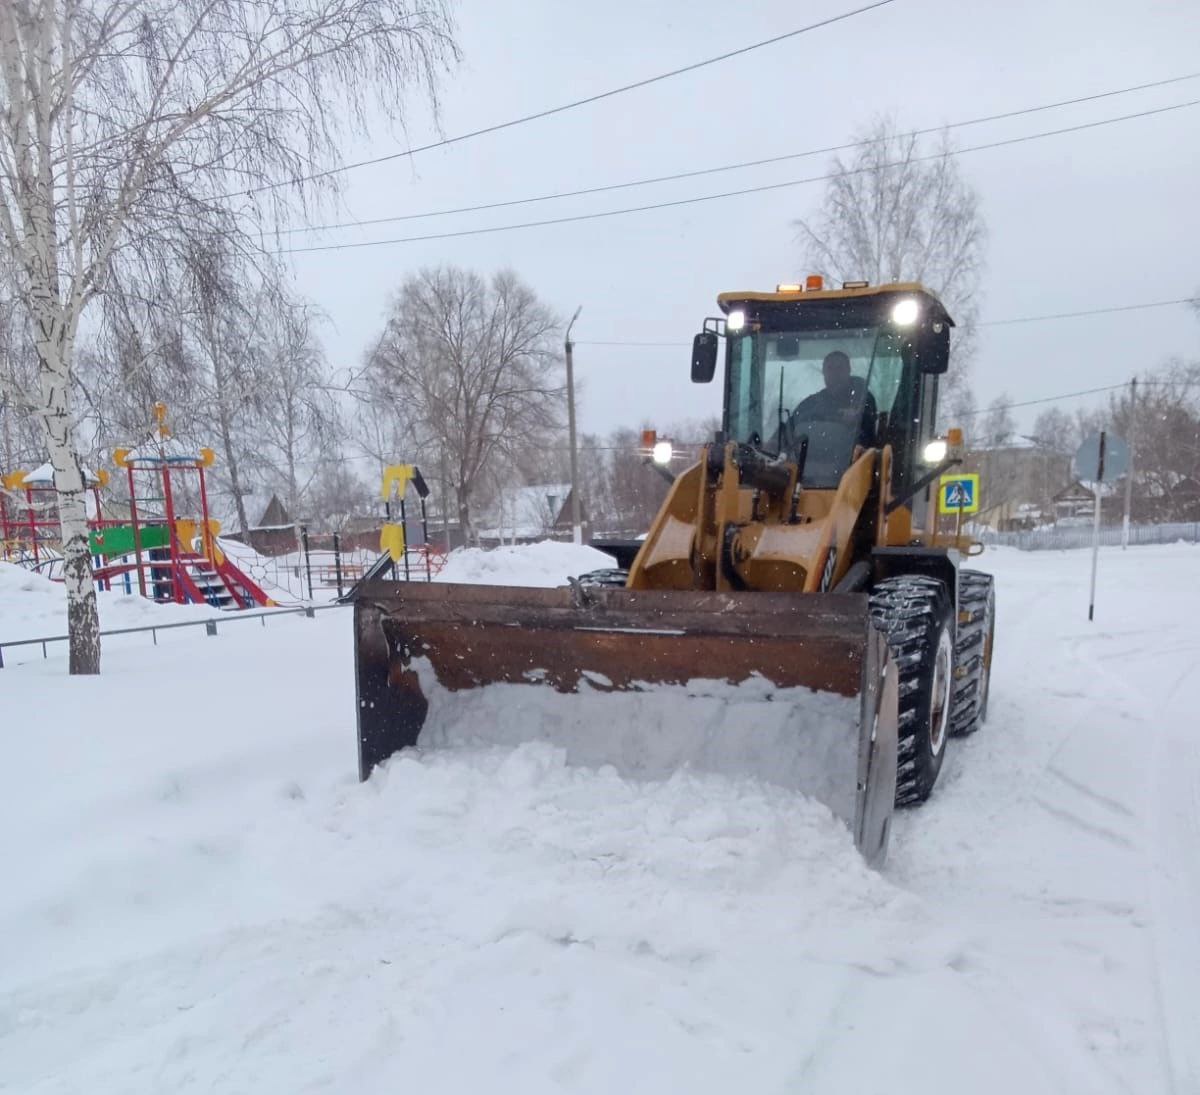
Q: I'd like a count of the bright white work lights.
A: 4